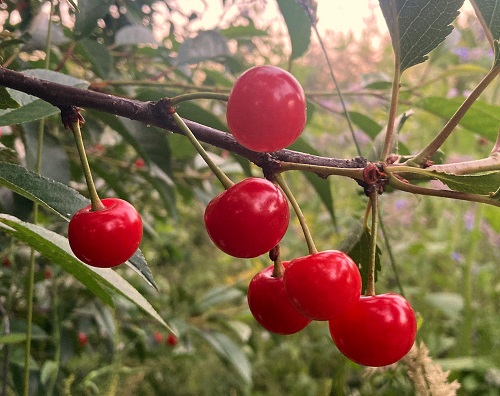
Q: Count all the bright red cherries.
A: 6